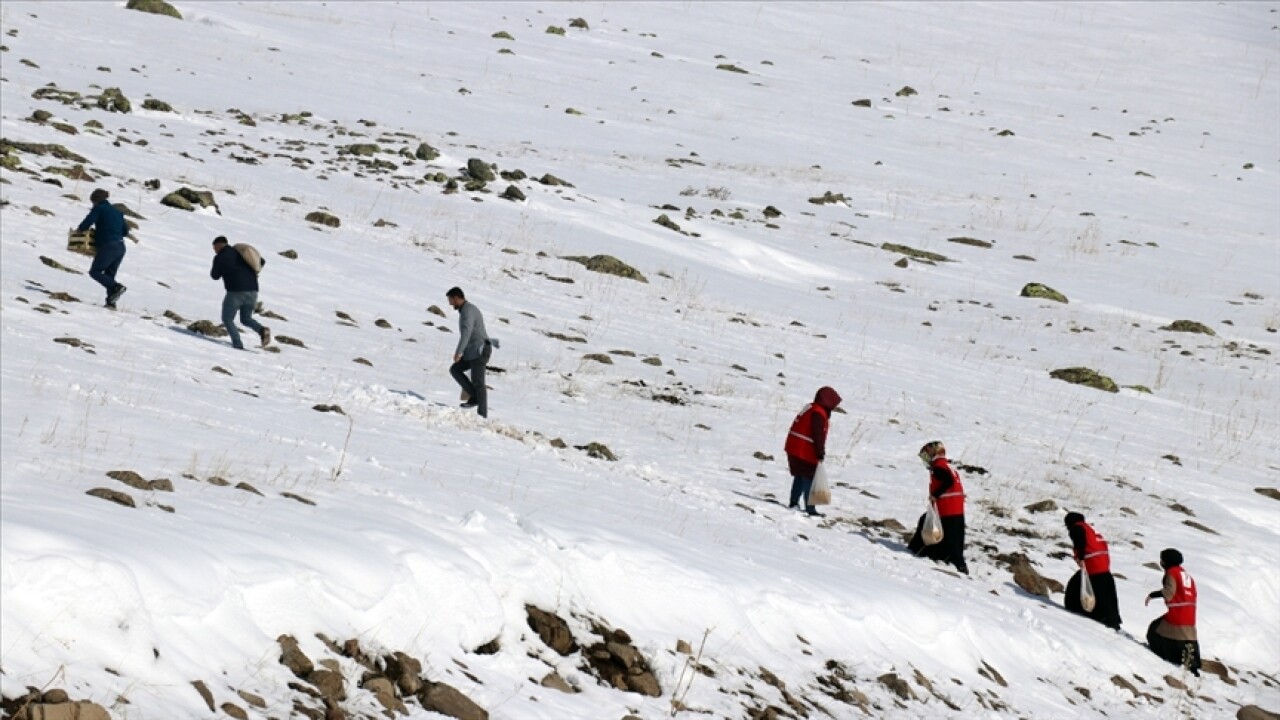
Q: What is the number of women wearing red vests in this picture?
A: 4